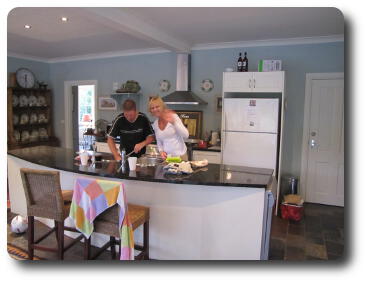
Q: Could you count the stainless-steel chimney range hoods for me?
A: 1